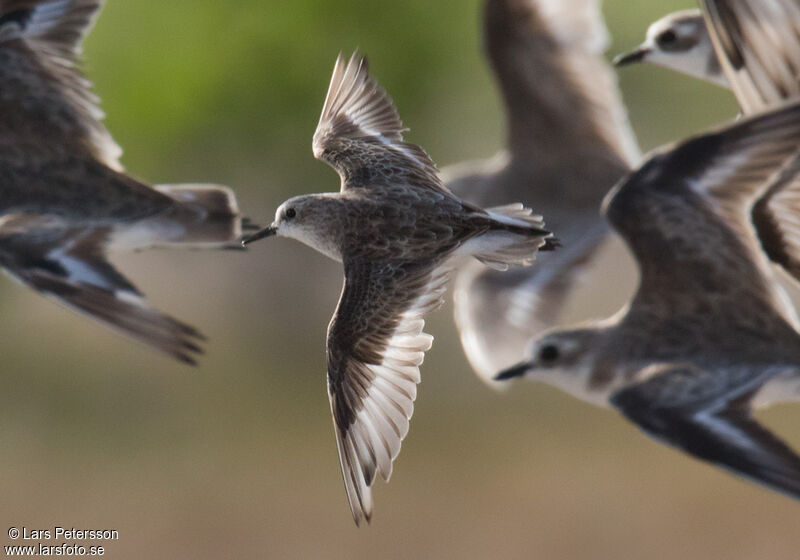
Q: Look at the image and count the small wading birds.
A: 5